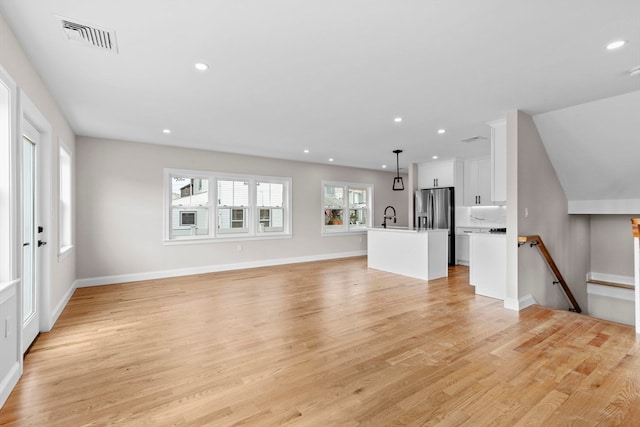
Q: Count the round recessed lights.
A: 9